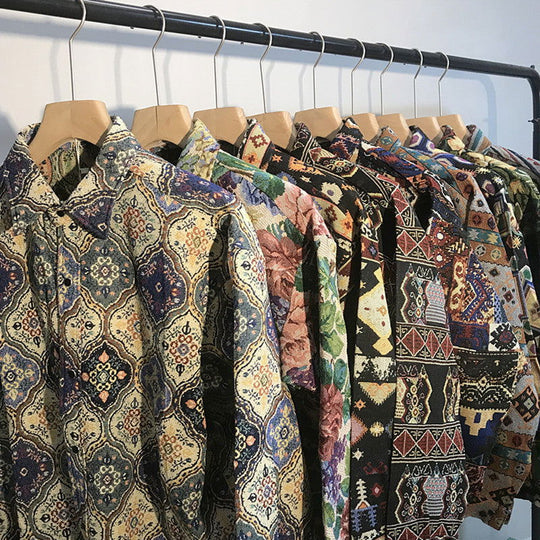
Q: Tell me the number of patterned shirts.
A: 9